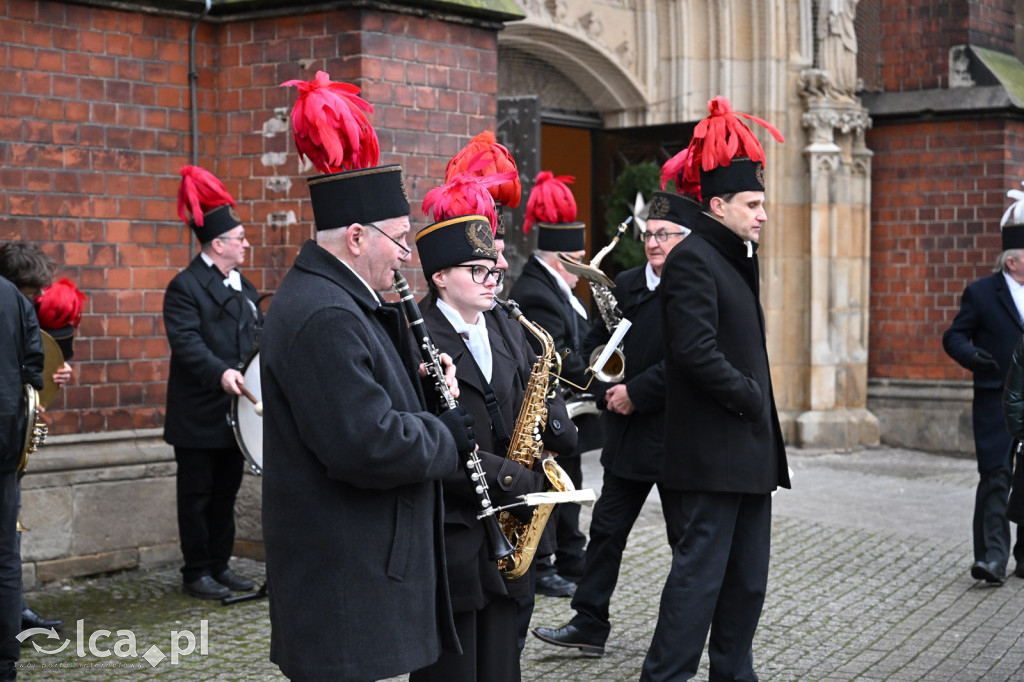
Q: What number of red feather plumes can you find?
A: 8